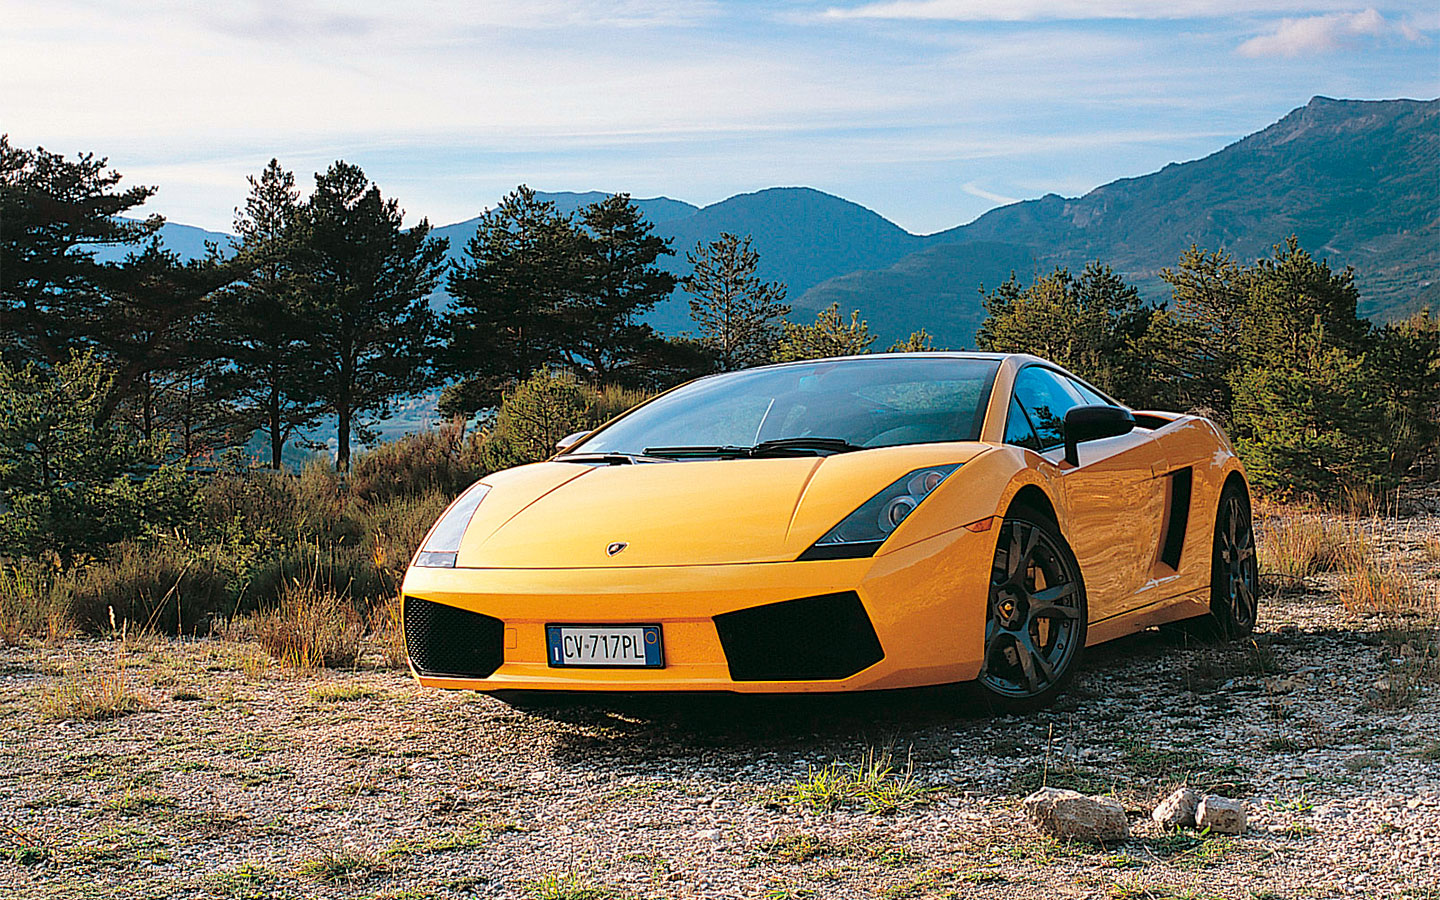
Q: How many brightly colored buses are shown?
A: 0